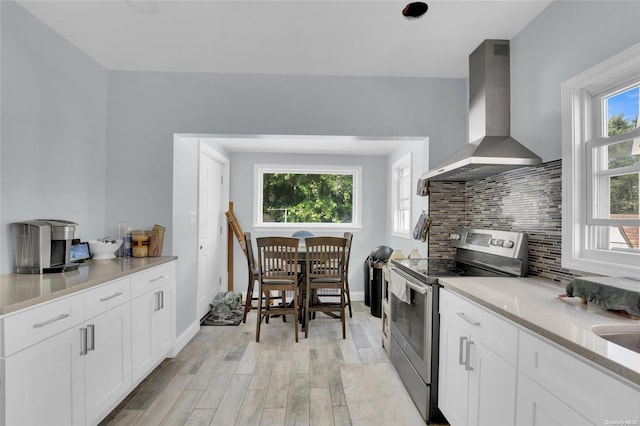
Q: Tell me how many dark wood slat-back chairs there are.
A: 4